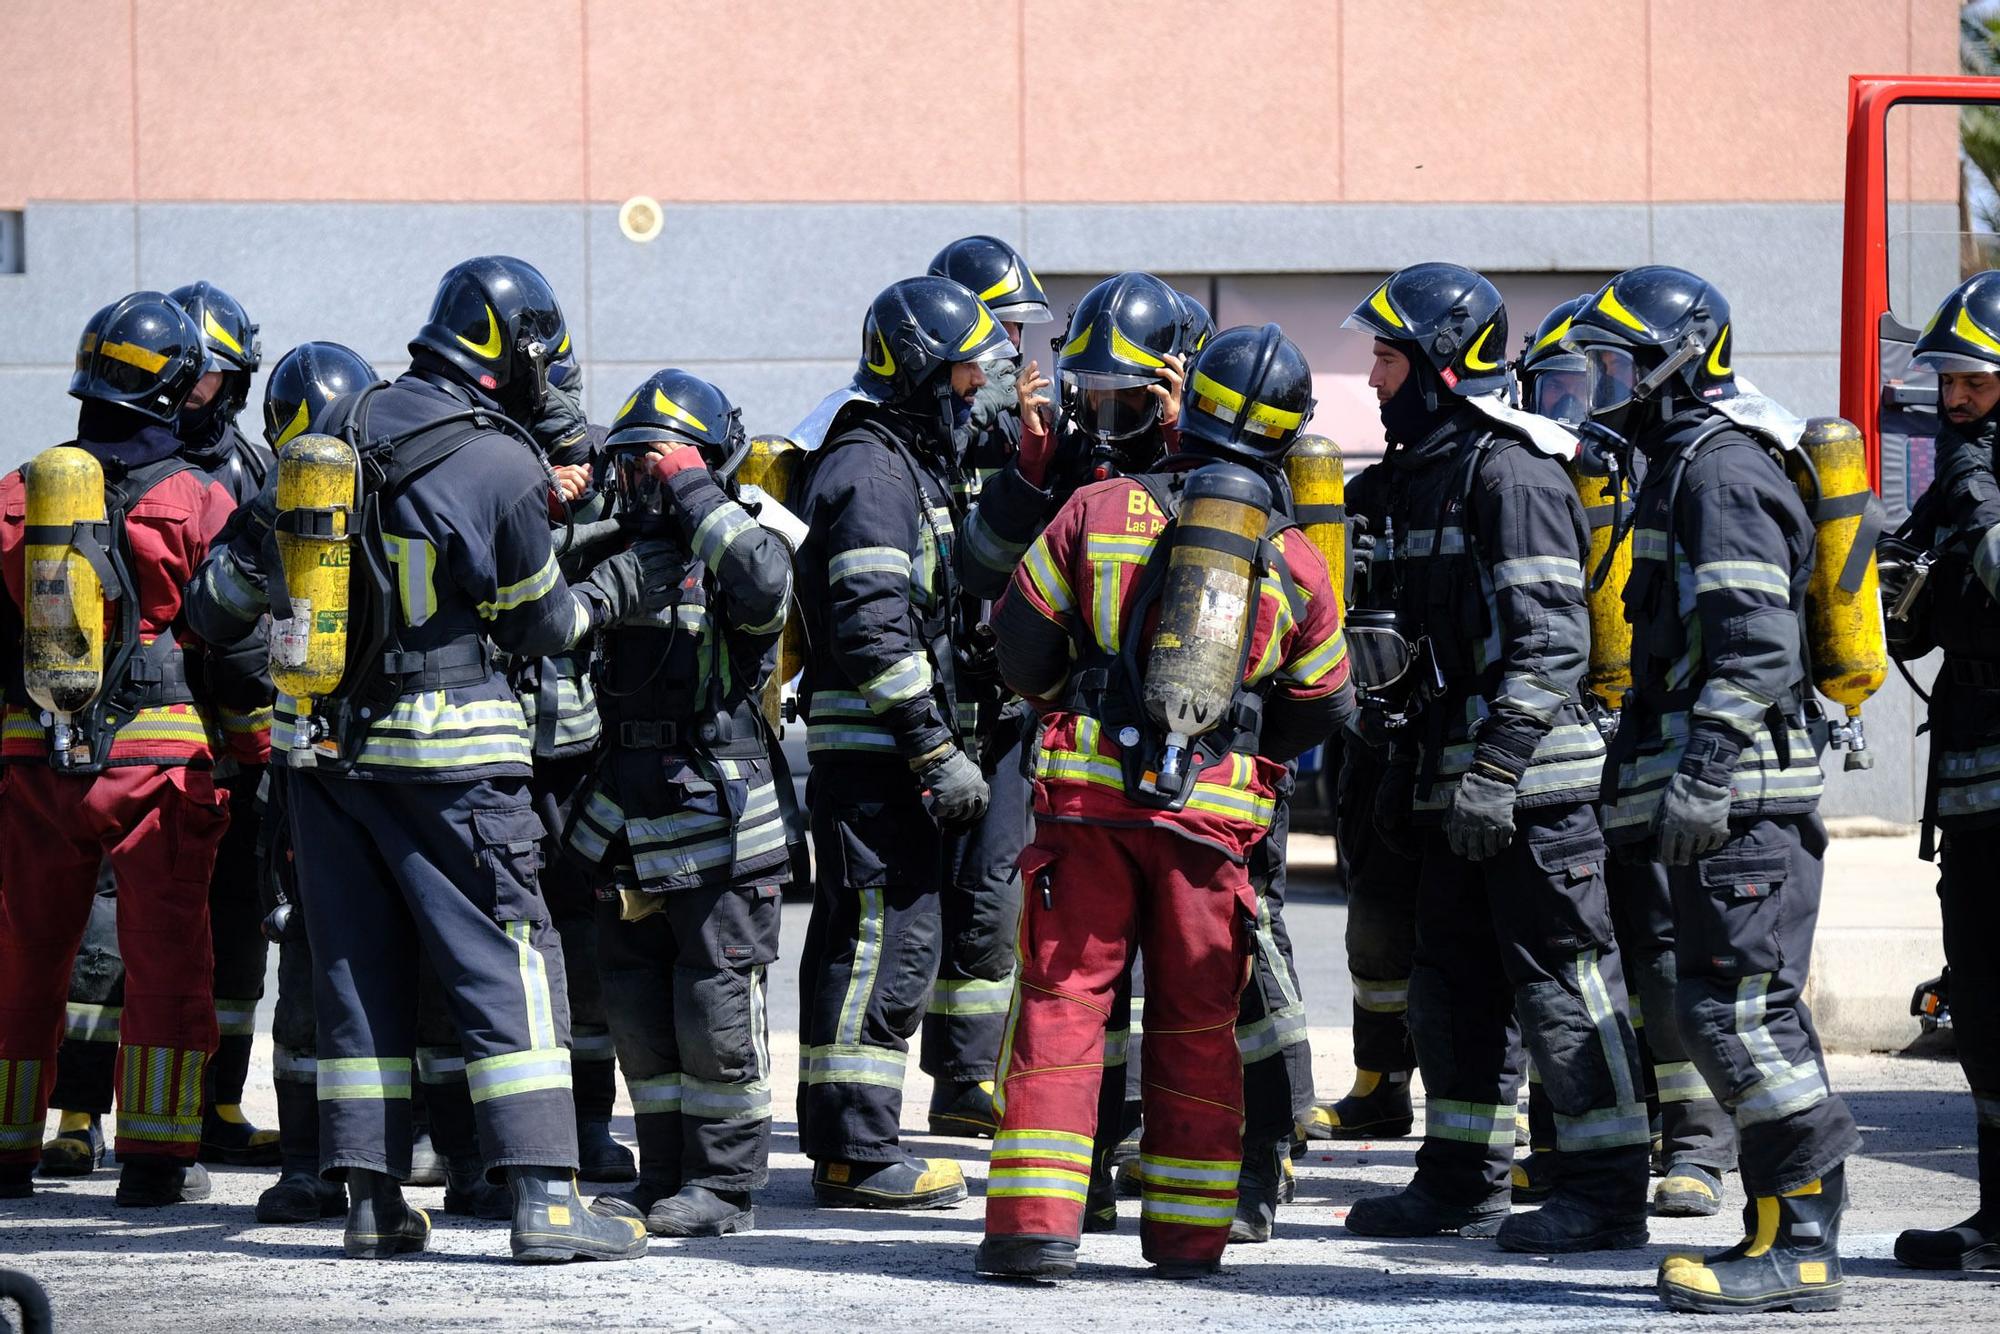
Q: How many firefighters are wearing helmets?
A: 14